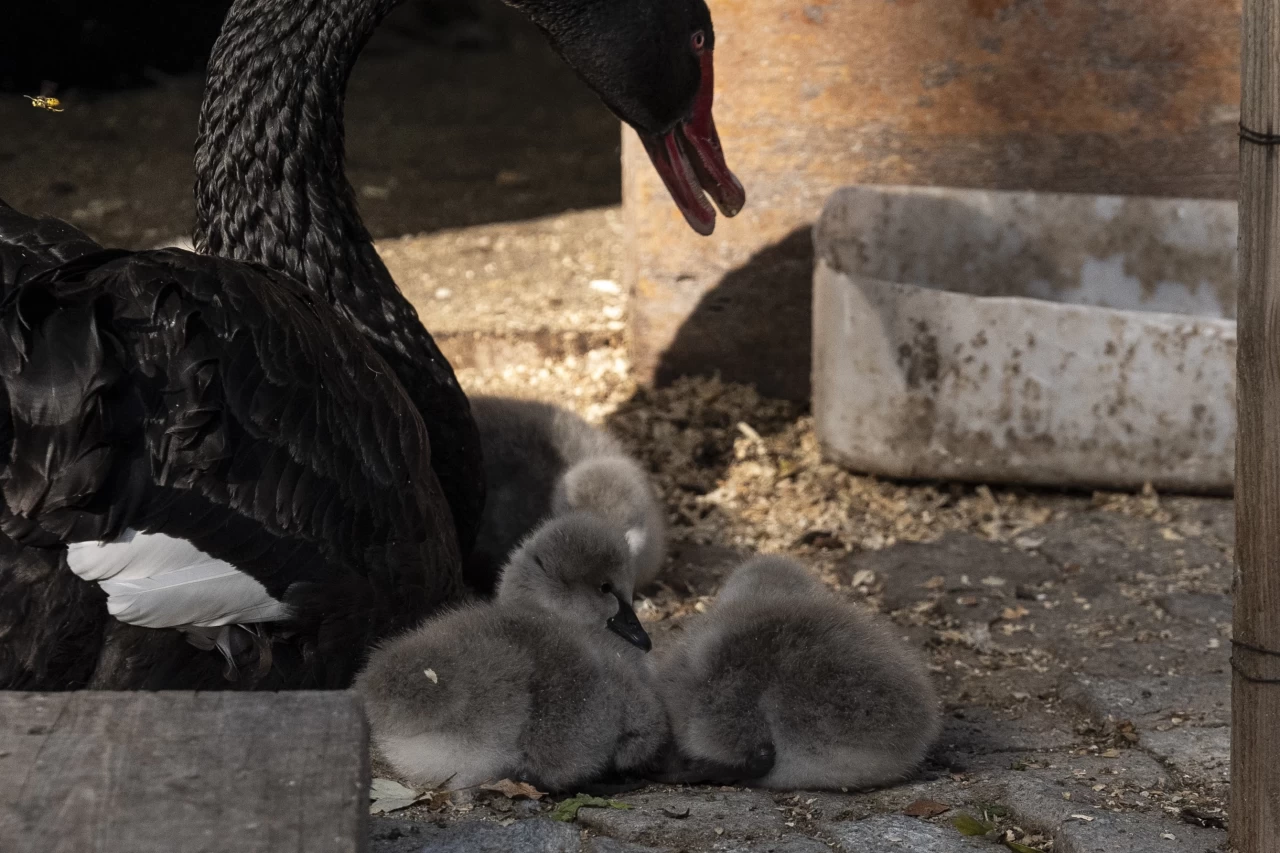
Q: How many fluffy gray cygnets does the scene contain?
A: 3